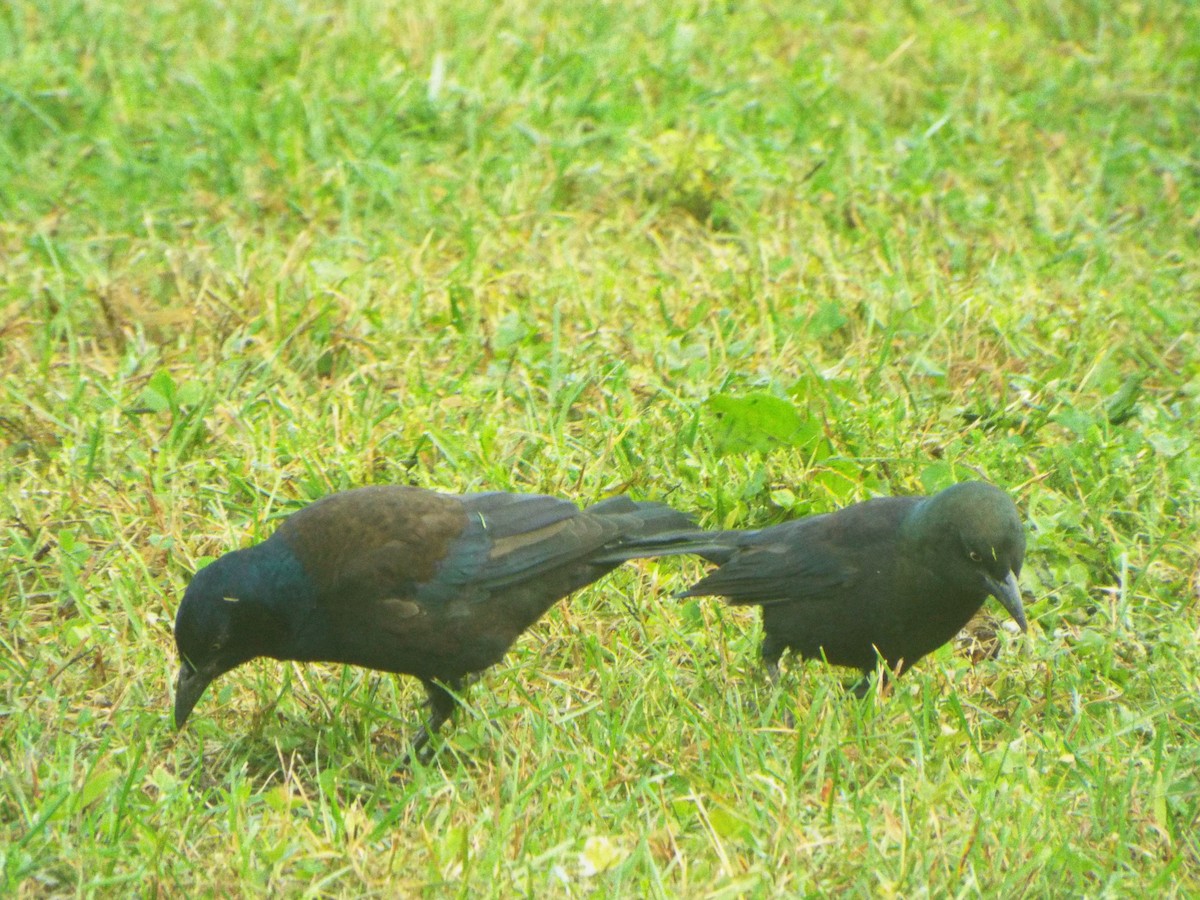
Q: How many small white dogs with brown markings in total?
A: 0